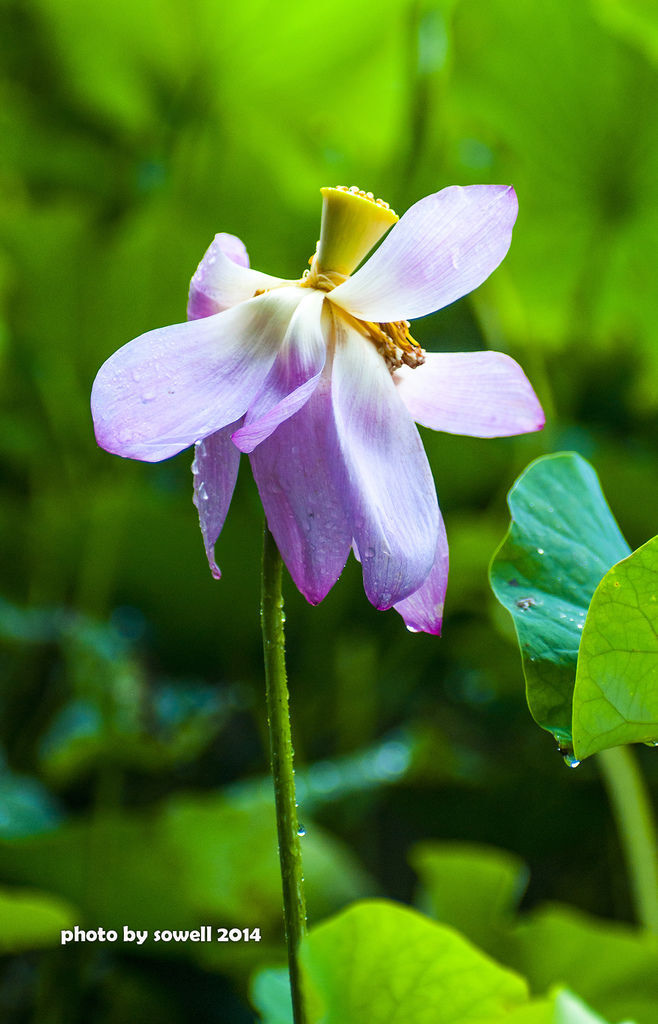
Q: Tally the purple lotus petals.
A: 9